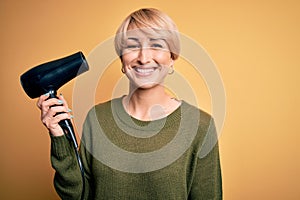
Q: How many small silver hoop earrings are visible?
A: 2